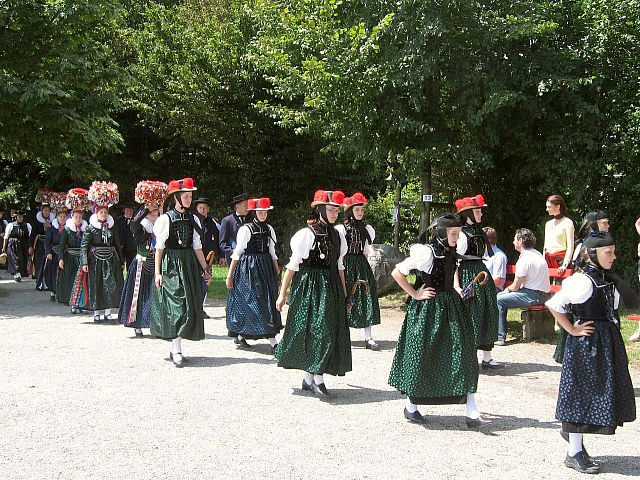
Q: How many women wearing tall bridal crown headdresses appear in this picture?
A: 5